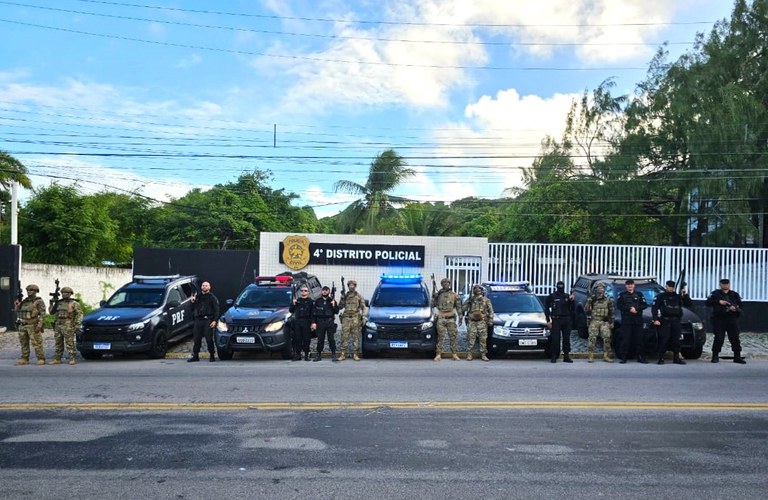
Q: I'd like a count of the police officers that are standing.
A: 13